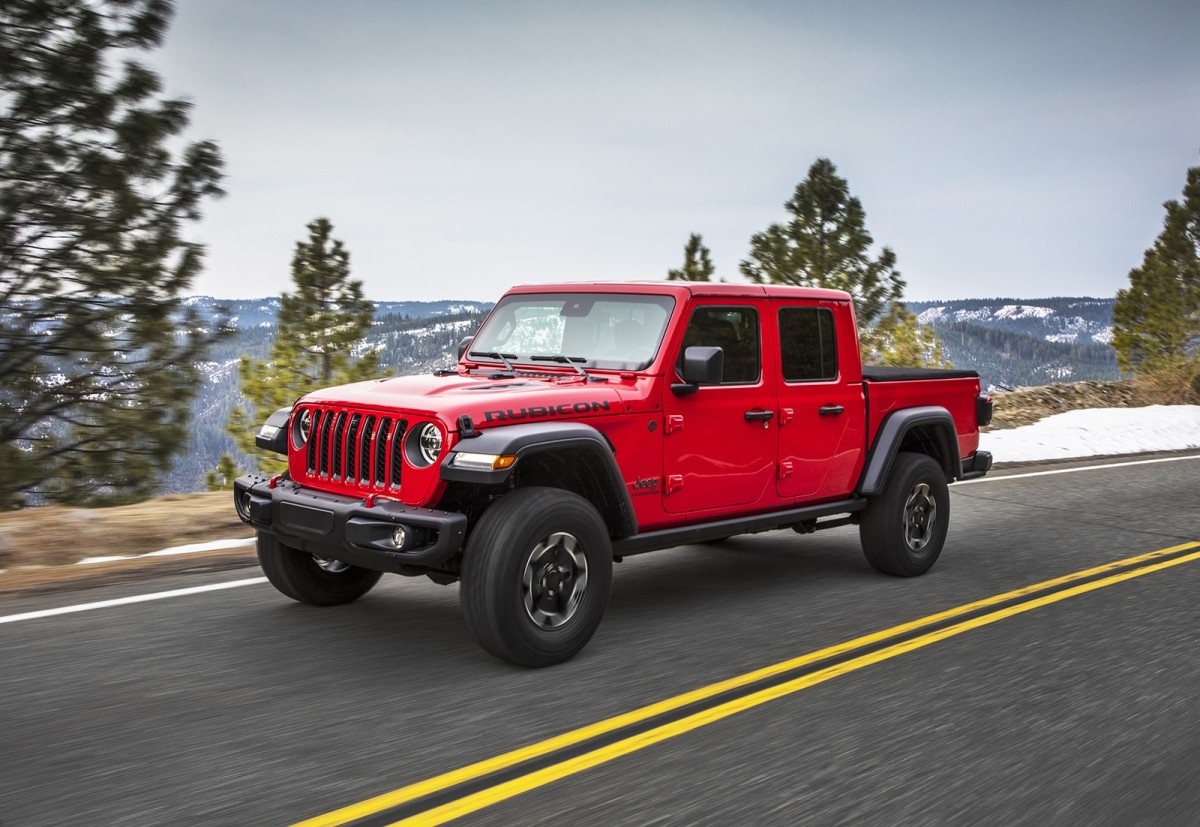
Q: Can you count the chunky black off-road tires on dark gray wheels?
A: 3